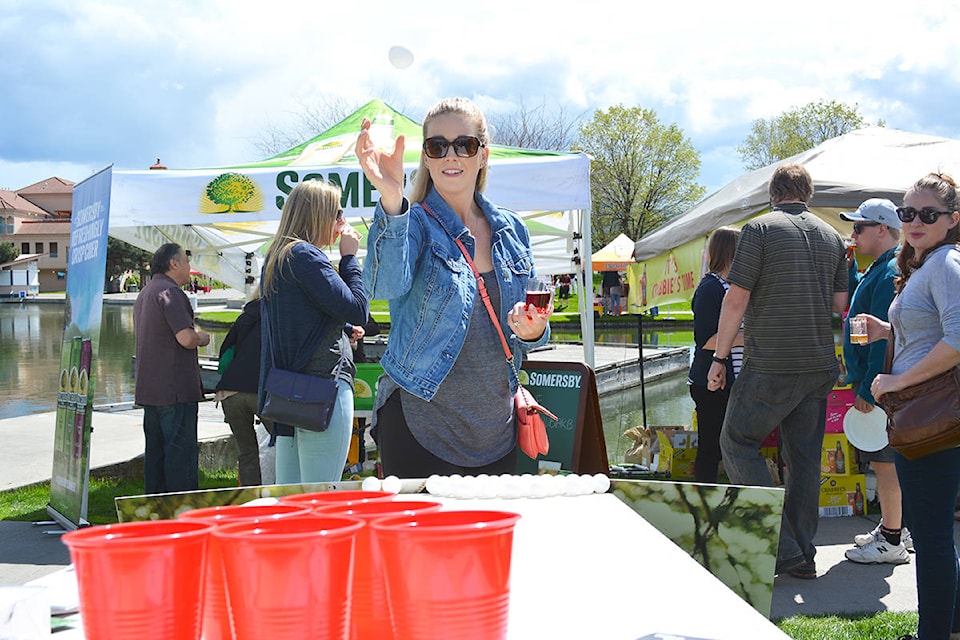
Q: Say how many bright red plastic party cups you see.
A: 6